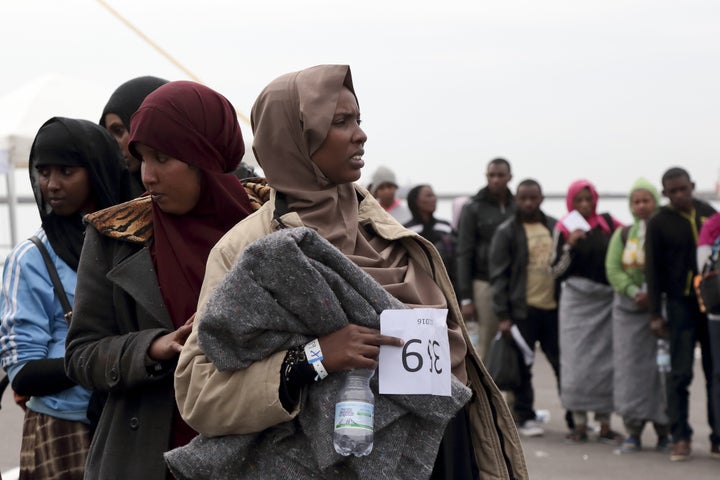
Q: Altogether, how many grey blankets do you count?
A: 3